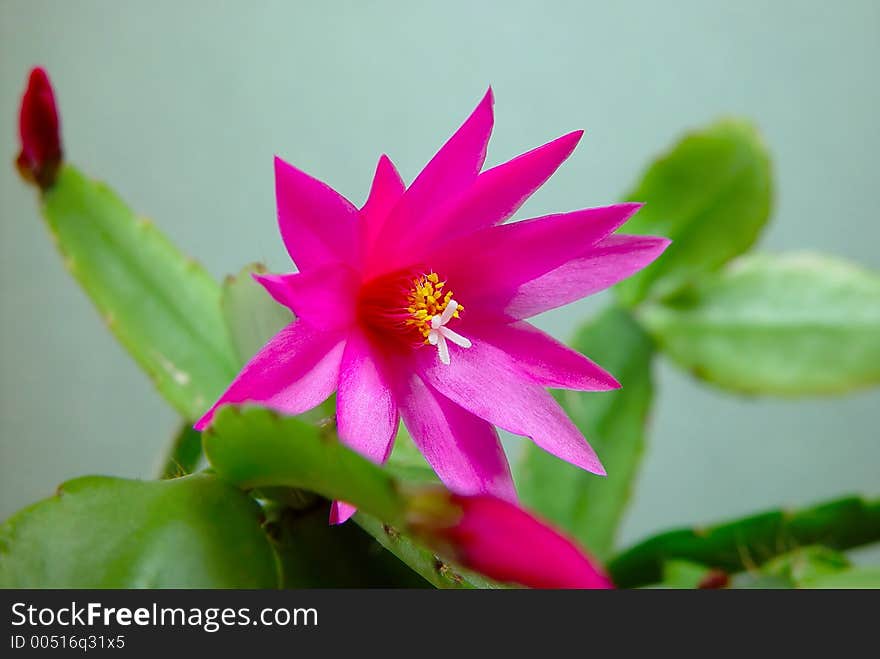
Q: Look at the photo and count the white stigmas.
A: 5